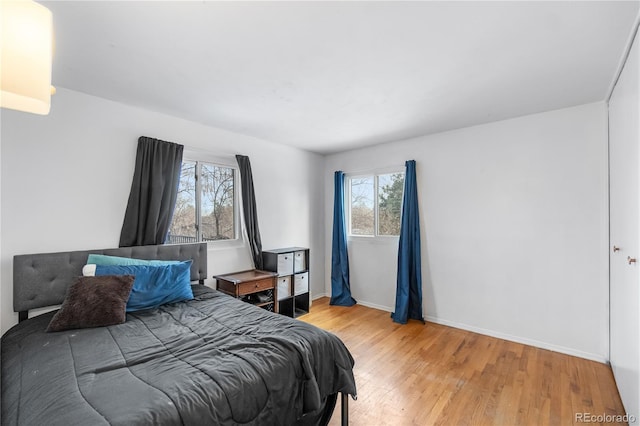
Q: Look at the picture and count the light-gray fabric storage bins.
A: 4